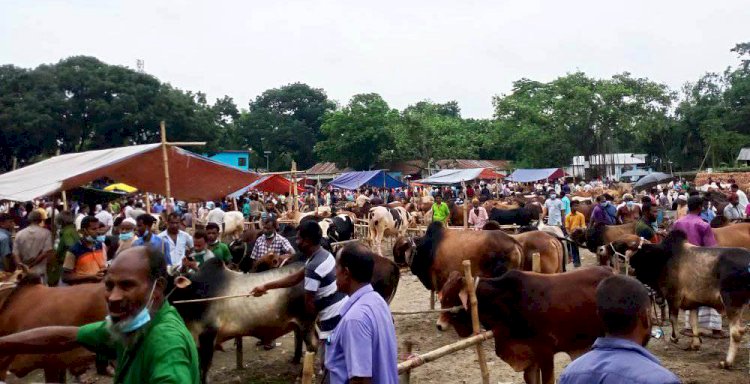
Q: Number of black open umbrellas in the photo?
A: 1